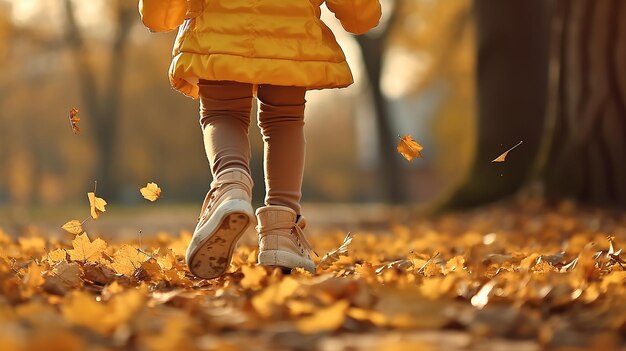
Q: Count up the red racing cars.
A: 0